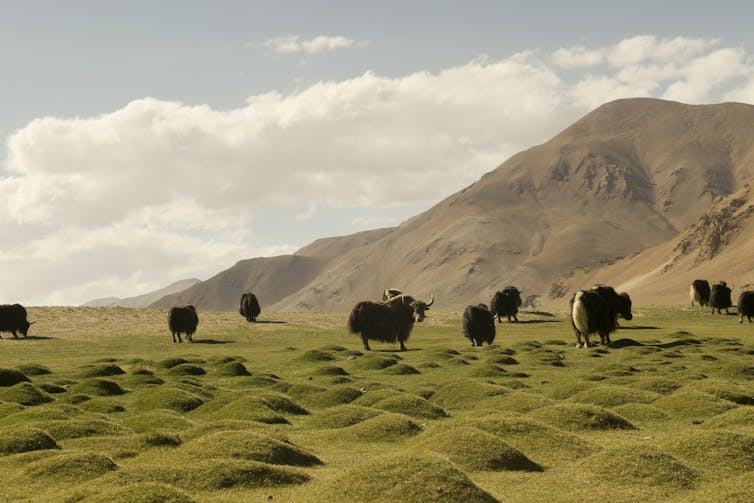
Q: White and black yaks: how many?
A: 2